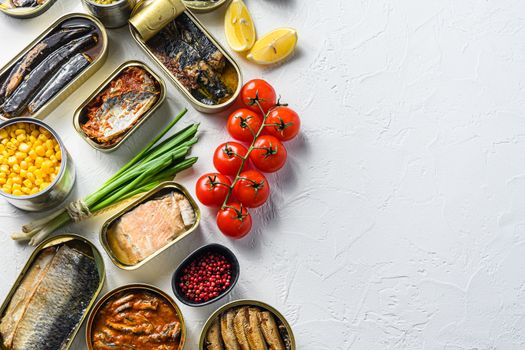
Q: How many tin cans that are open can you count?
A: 11